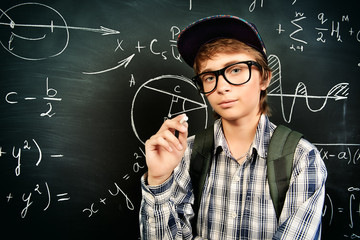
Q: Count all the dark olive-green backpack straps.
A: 2